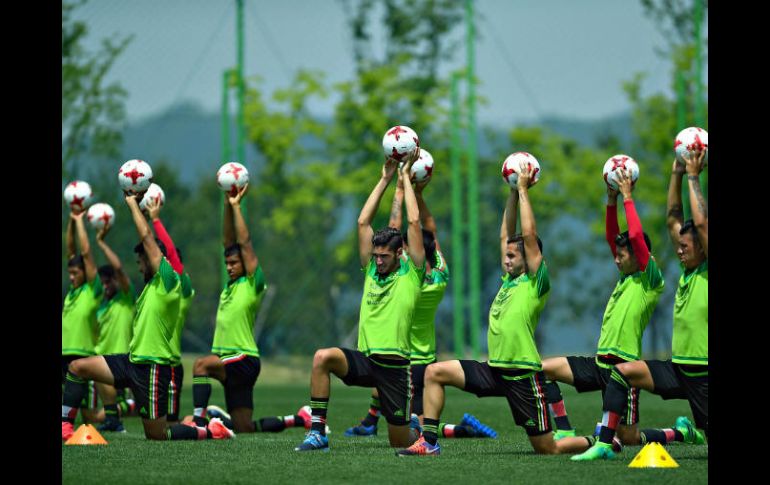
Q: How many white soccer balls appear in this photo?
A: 10